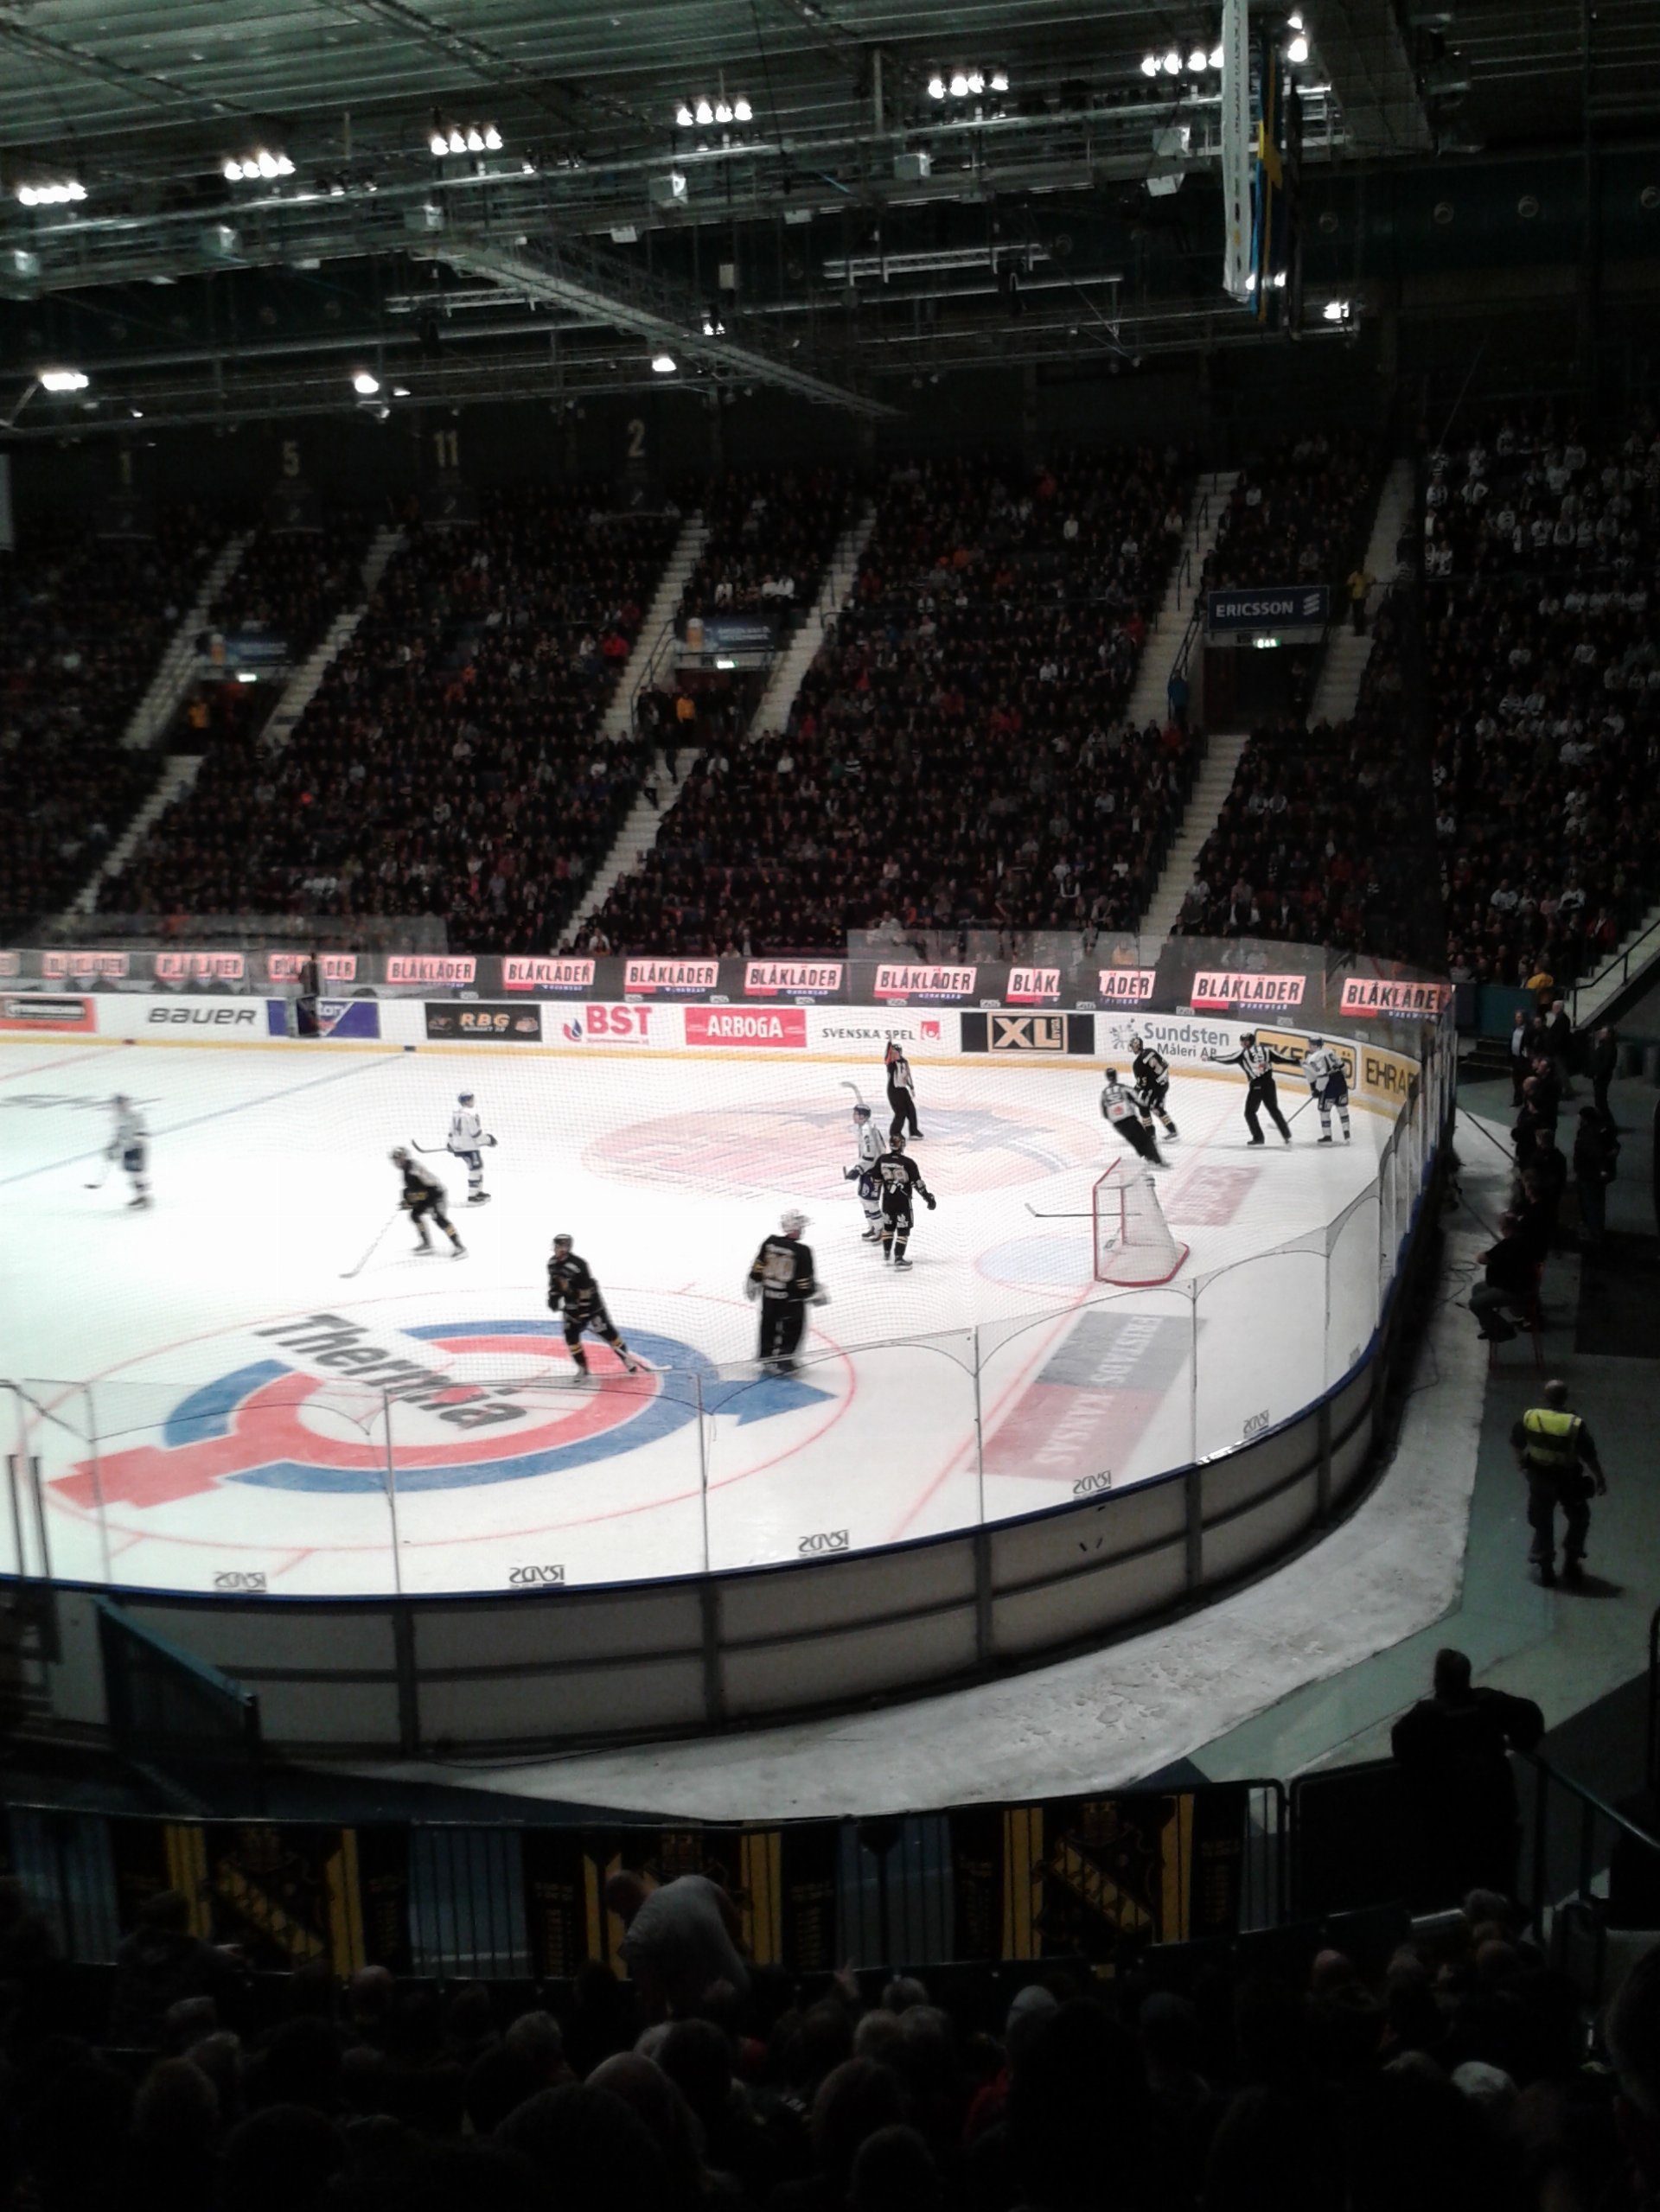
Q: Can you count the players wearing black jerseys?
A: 5